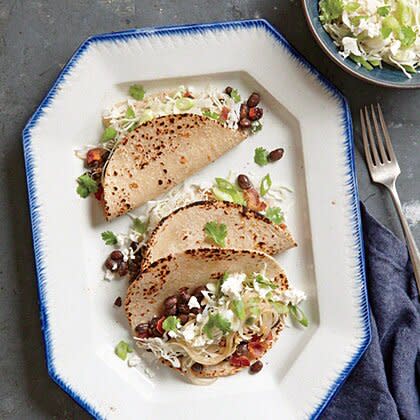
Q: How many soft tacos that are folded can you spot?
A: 2